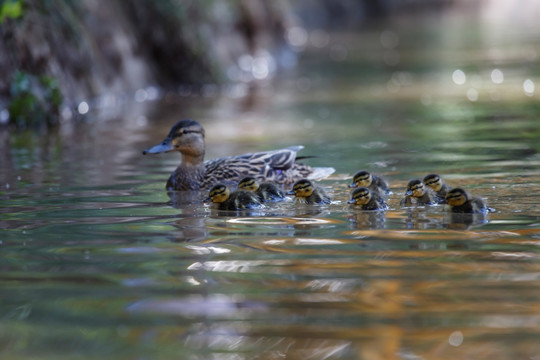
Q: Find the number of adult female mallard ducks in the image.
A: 1